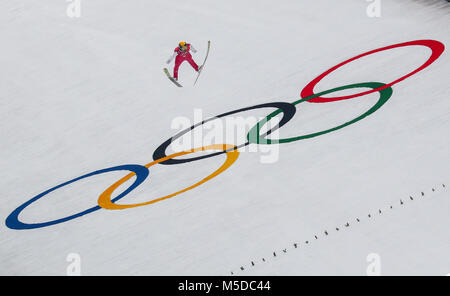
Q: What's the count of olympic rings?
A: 5